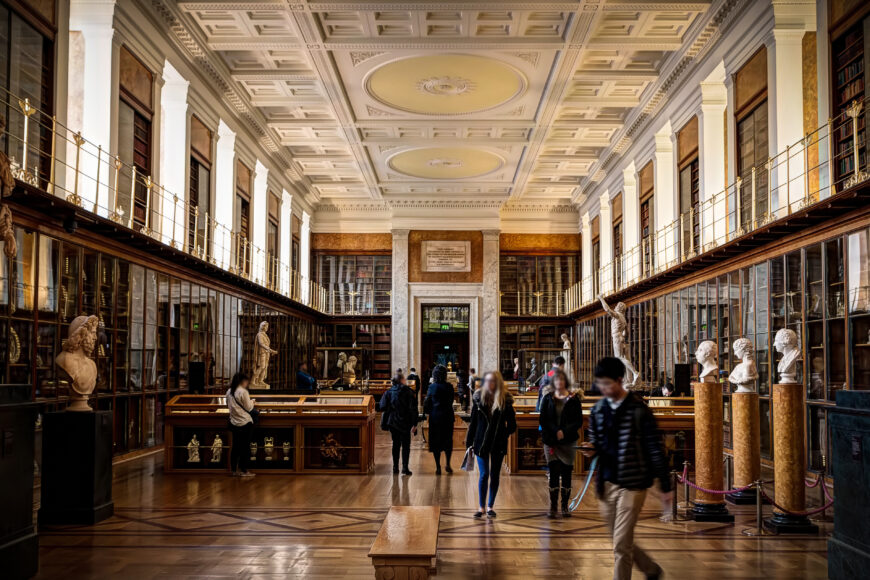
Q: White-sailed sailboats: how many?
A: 0